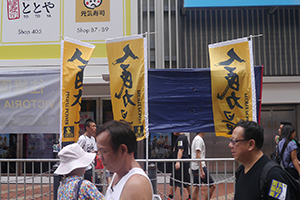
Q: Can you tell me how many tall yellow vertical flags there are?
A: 3